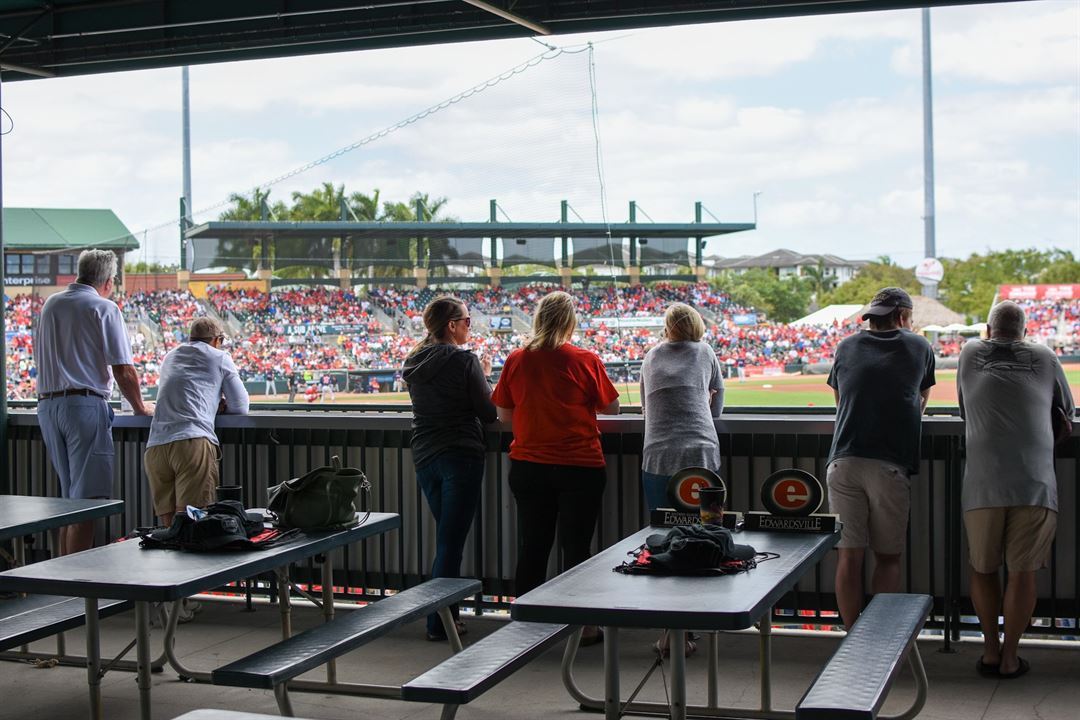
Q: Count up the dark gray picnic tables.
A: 3